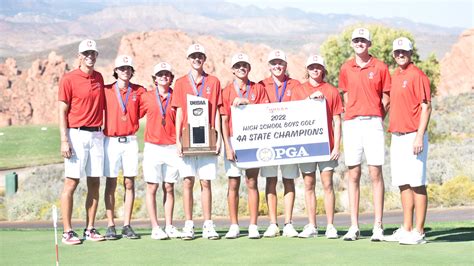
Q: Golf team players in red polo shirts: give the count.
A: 9